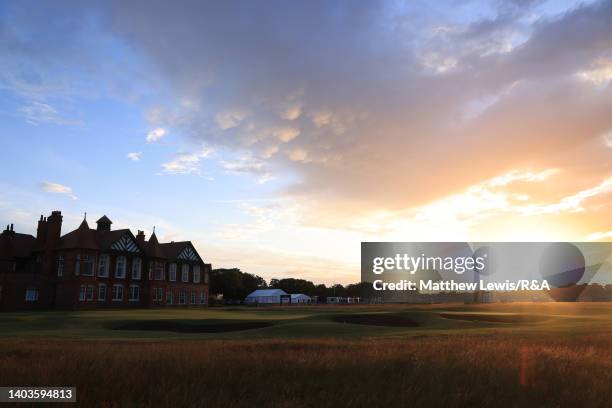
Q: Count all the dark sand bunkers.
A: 3